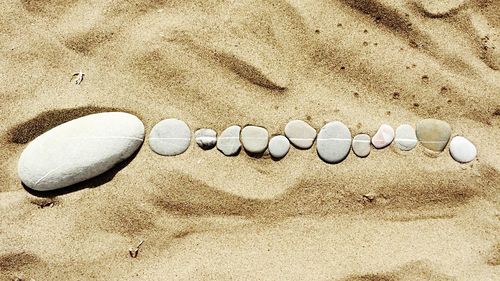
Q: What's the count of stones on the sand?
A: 13